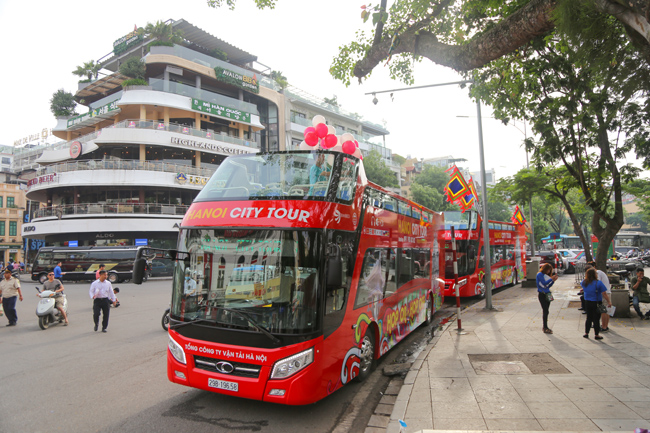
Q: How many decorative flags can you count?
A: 3